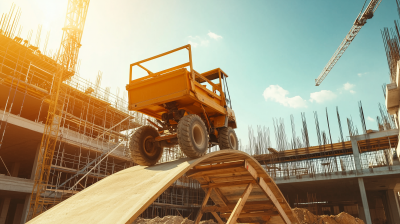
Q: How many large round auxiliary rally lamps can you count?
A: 0